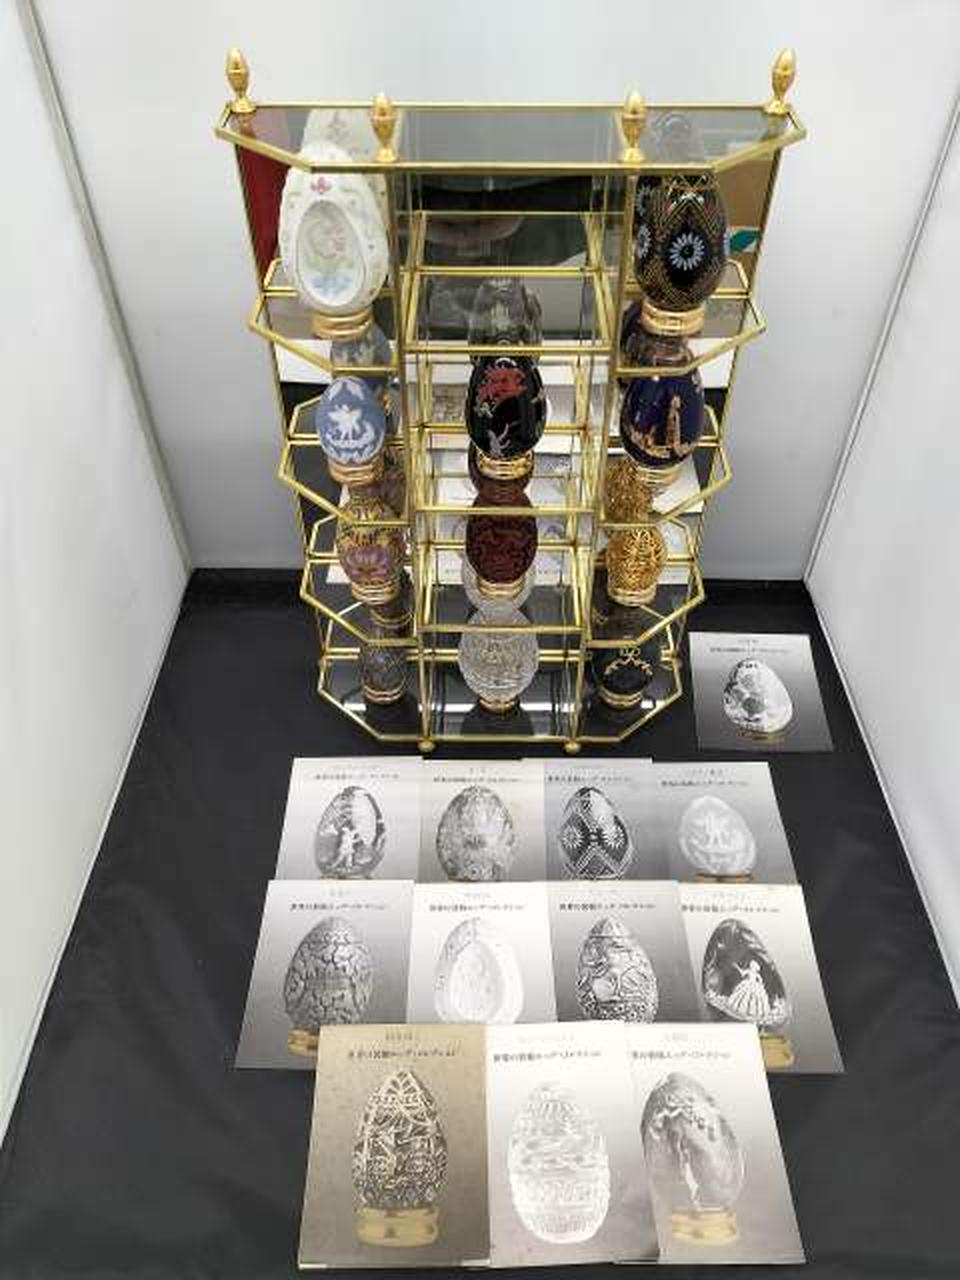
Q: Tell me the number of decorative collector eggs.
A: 11